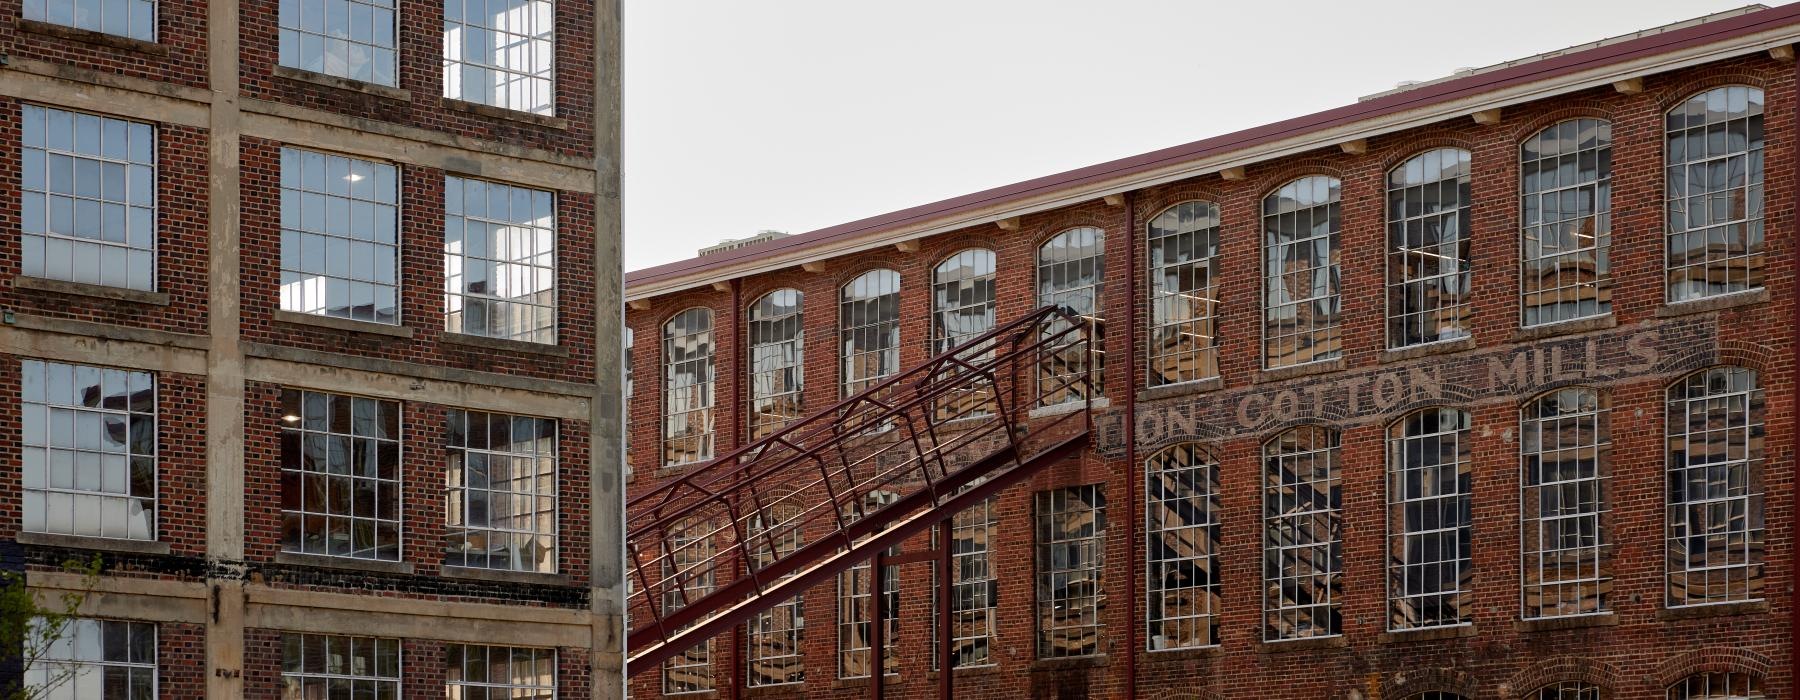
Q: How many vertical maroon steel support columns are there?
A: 2